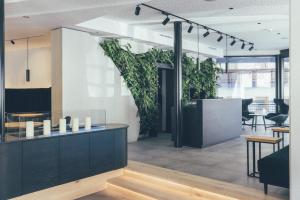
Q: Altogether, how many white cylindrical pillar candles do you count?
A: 5